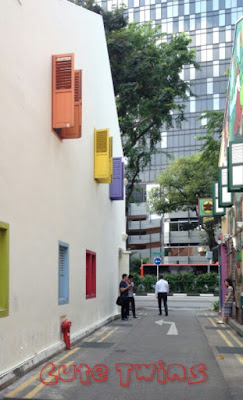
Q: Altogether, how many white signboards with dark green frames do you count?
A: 3